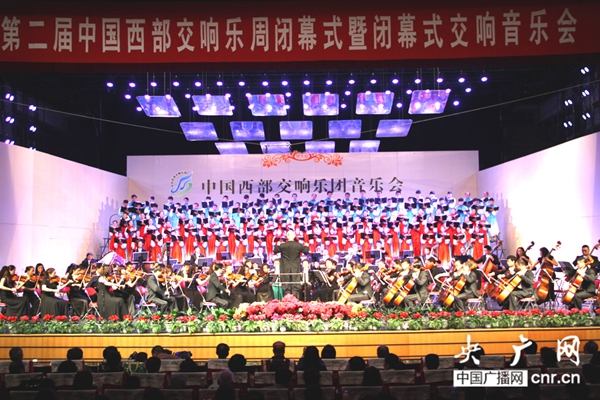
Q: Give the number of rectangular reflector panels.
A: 15